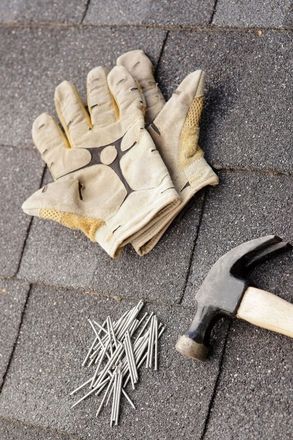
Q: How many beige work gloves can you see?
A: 2